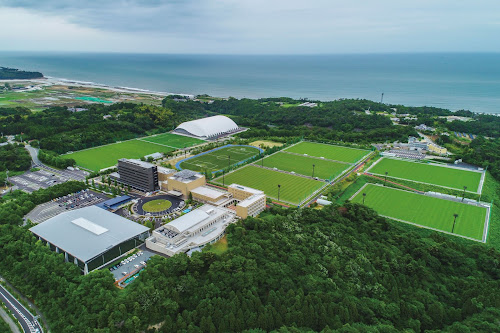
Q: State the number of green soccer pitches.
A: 8